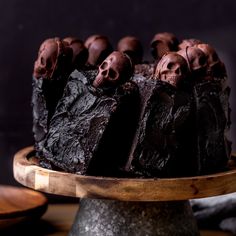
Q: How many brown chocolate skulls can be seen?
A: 10